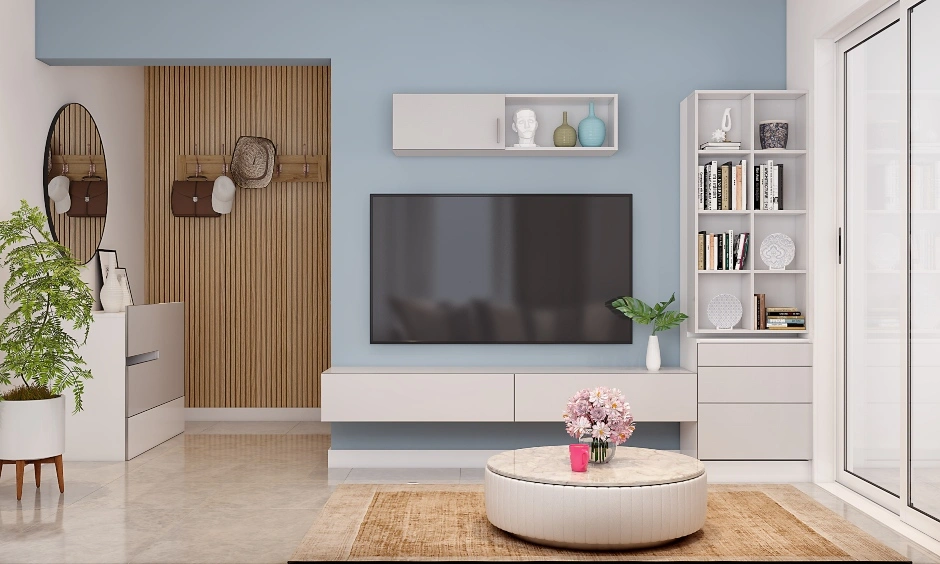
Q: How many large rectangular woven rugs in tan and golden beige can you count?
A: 1